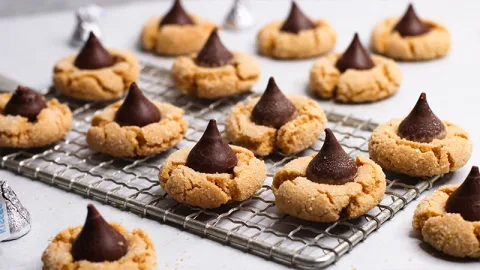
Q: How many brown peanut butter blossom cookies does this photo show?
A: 14